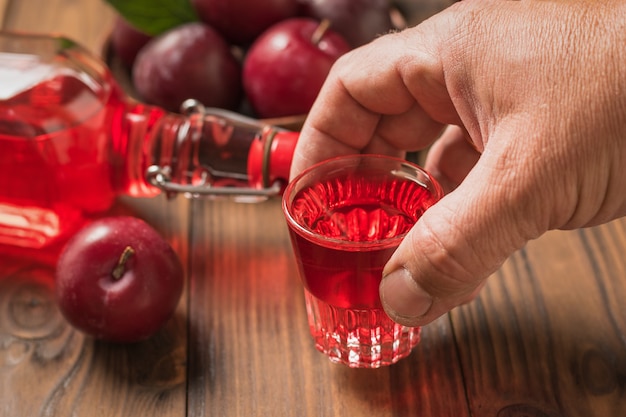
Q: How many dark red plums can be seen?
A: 6